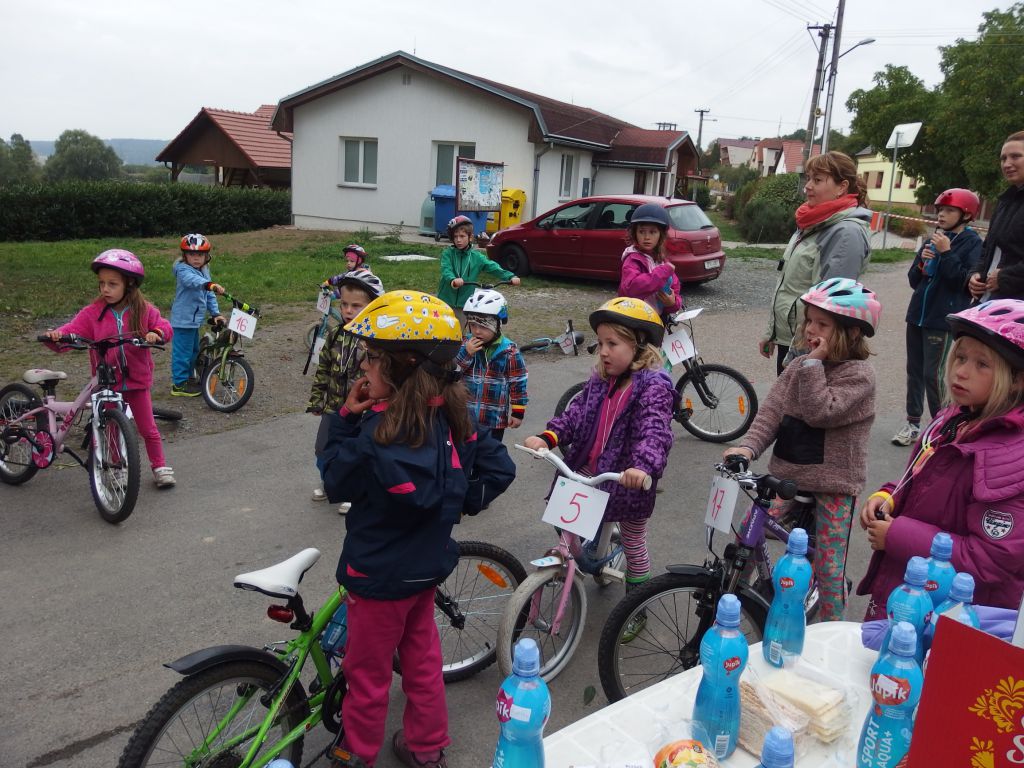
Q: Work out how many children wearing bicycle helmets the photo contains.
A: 12